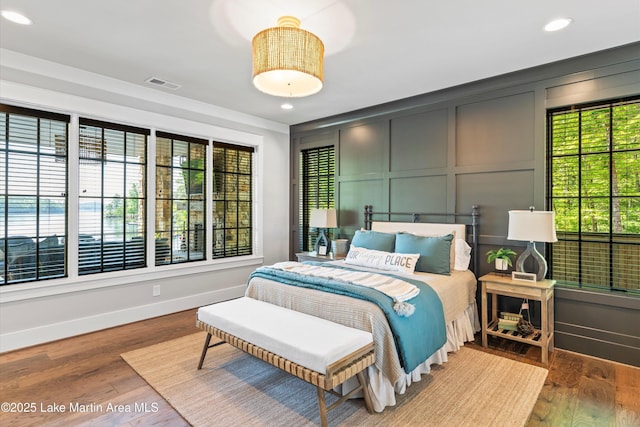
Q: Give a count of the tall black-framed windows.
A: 6